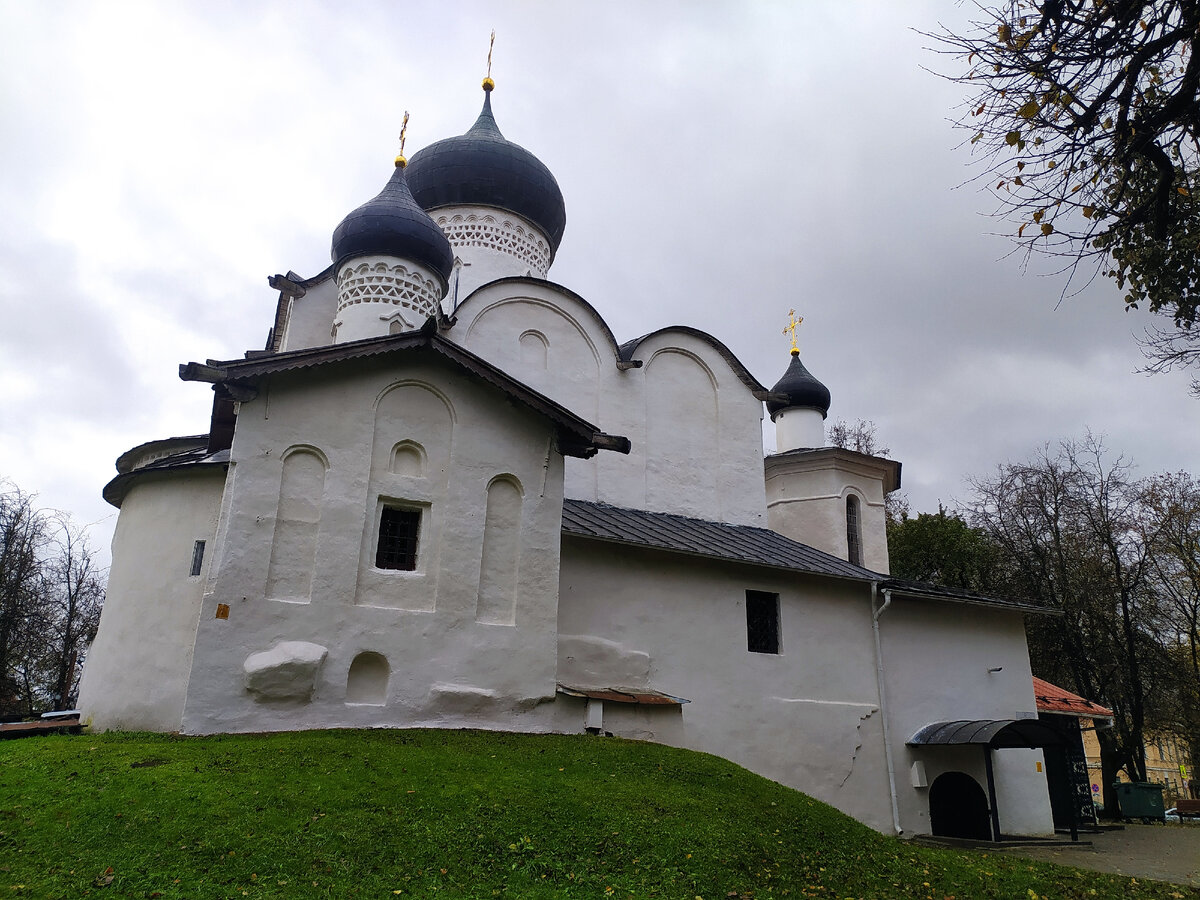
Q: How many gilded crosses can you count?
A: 3